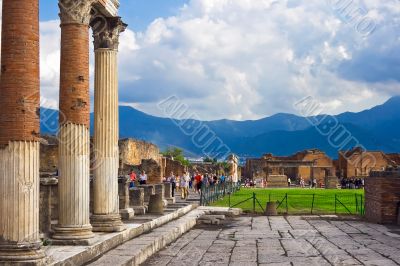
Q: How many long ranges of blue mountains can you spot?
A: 1